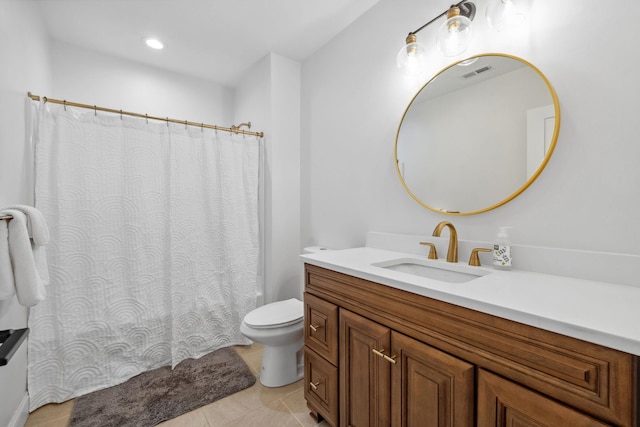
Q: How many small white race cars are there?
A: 0